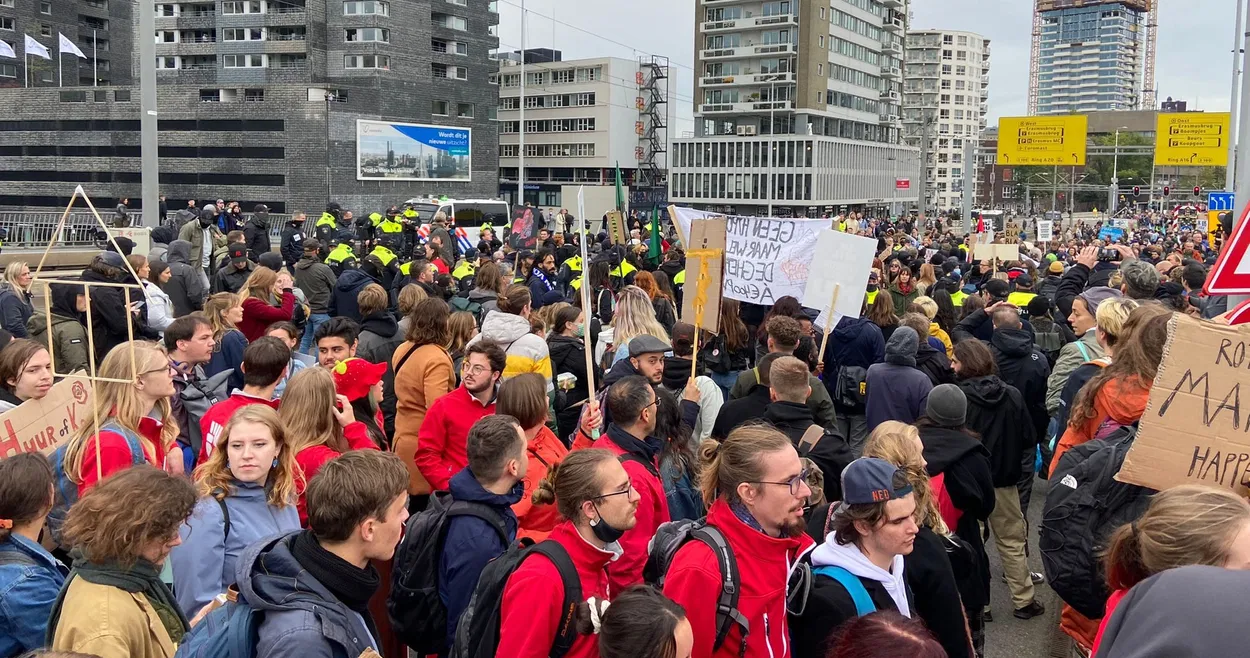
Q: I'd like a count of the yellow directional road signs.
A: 2